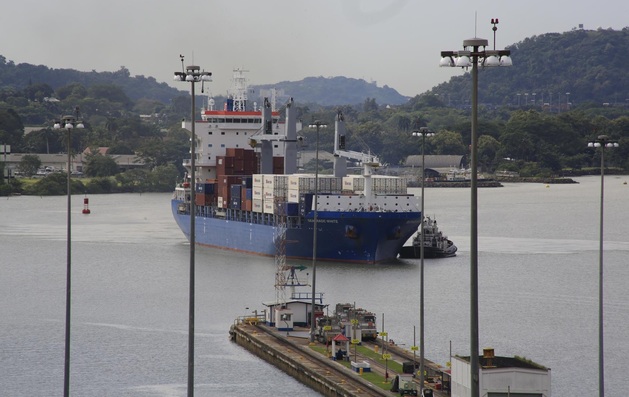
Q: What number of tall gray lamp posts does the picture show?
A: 6